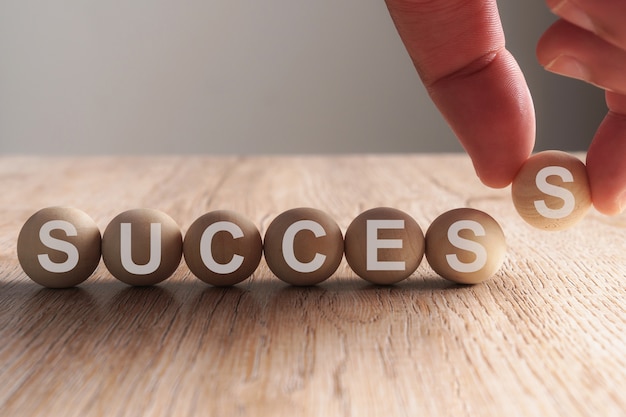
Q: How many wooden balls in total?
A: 7